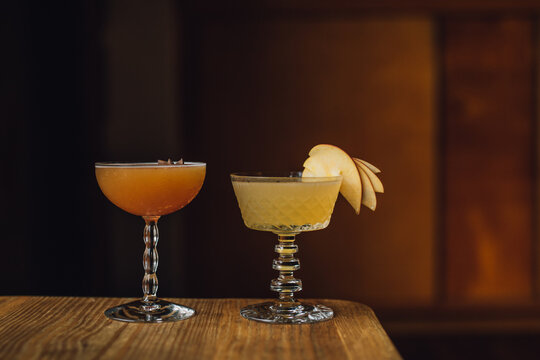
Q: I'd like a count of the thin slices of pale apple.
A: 4